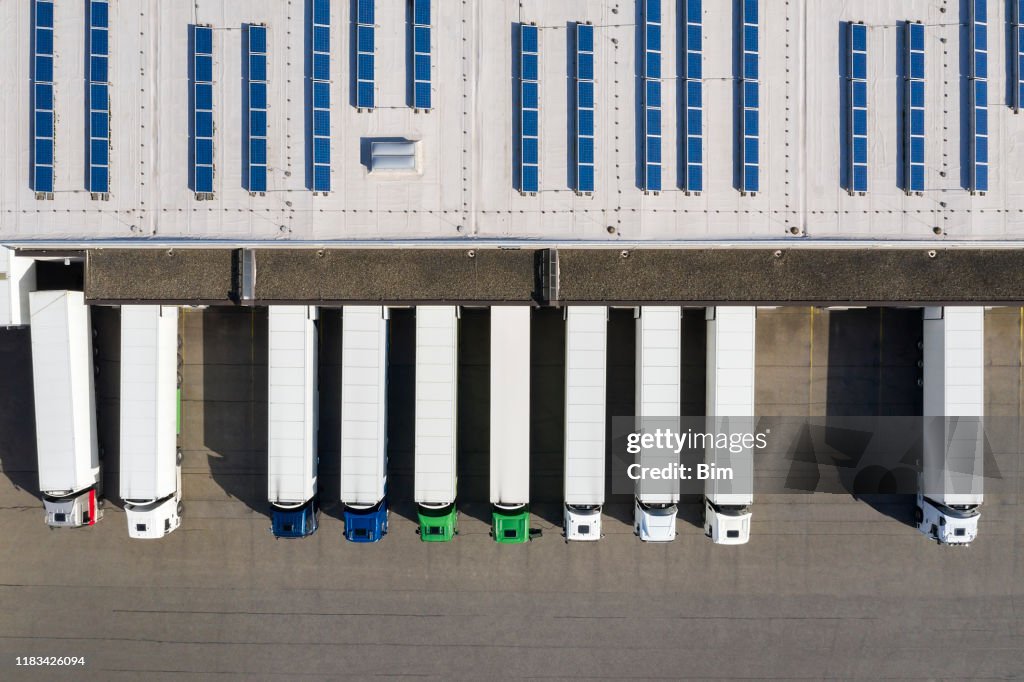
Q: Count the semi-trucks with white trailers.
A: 10